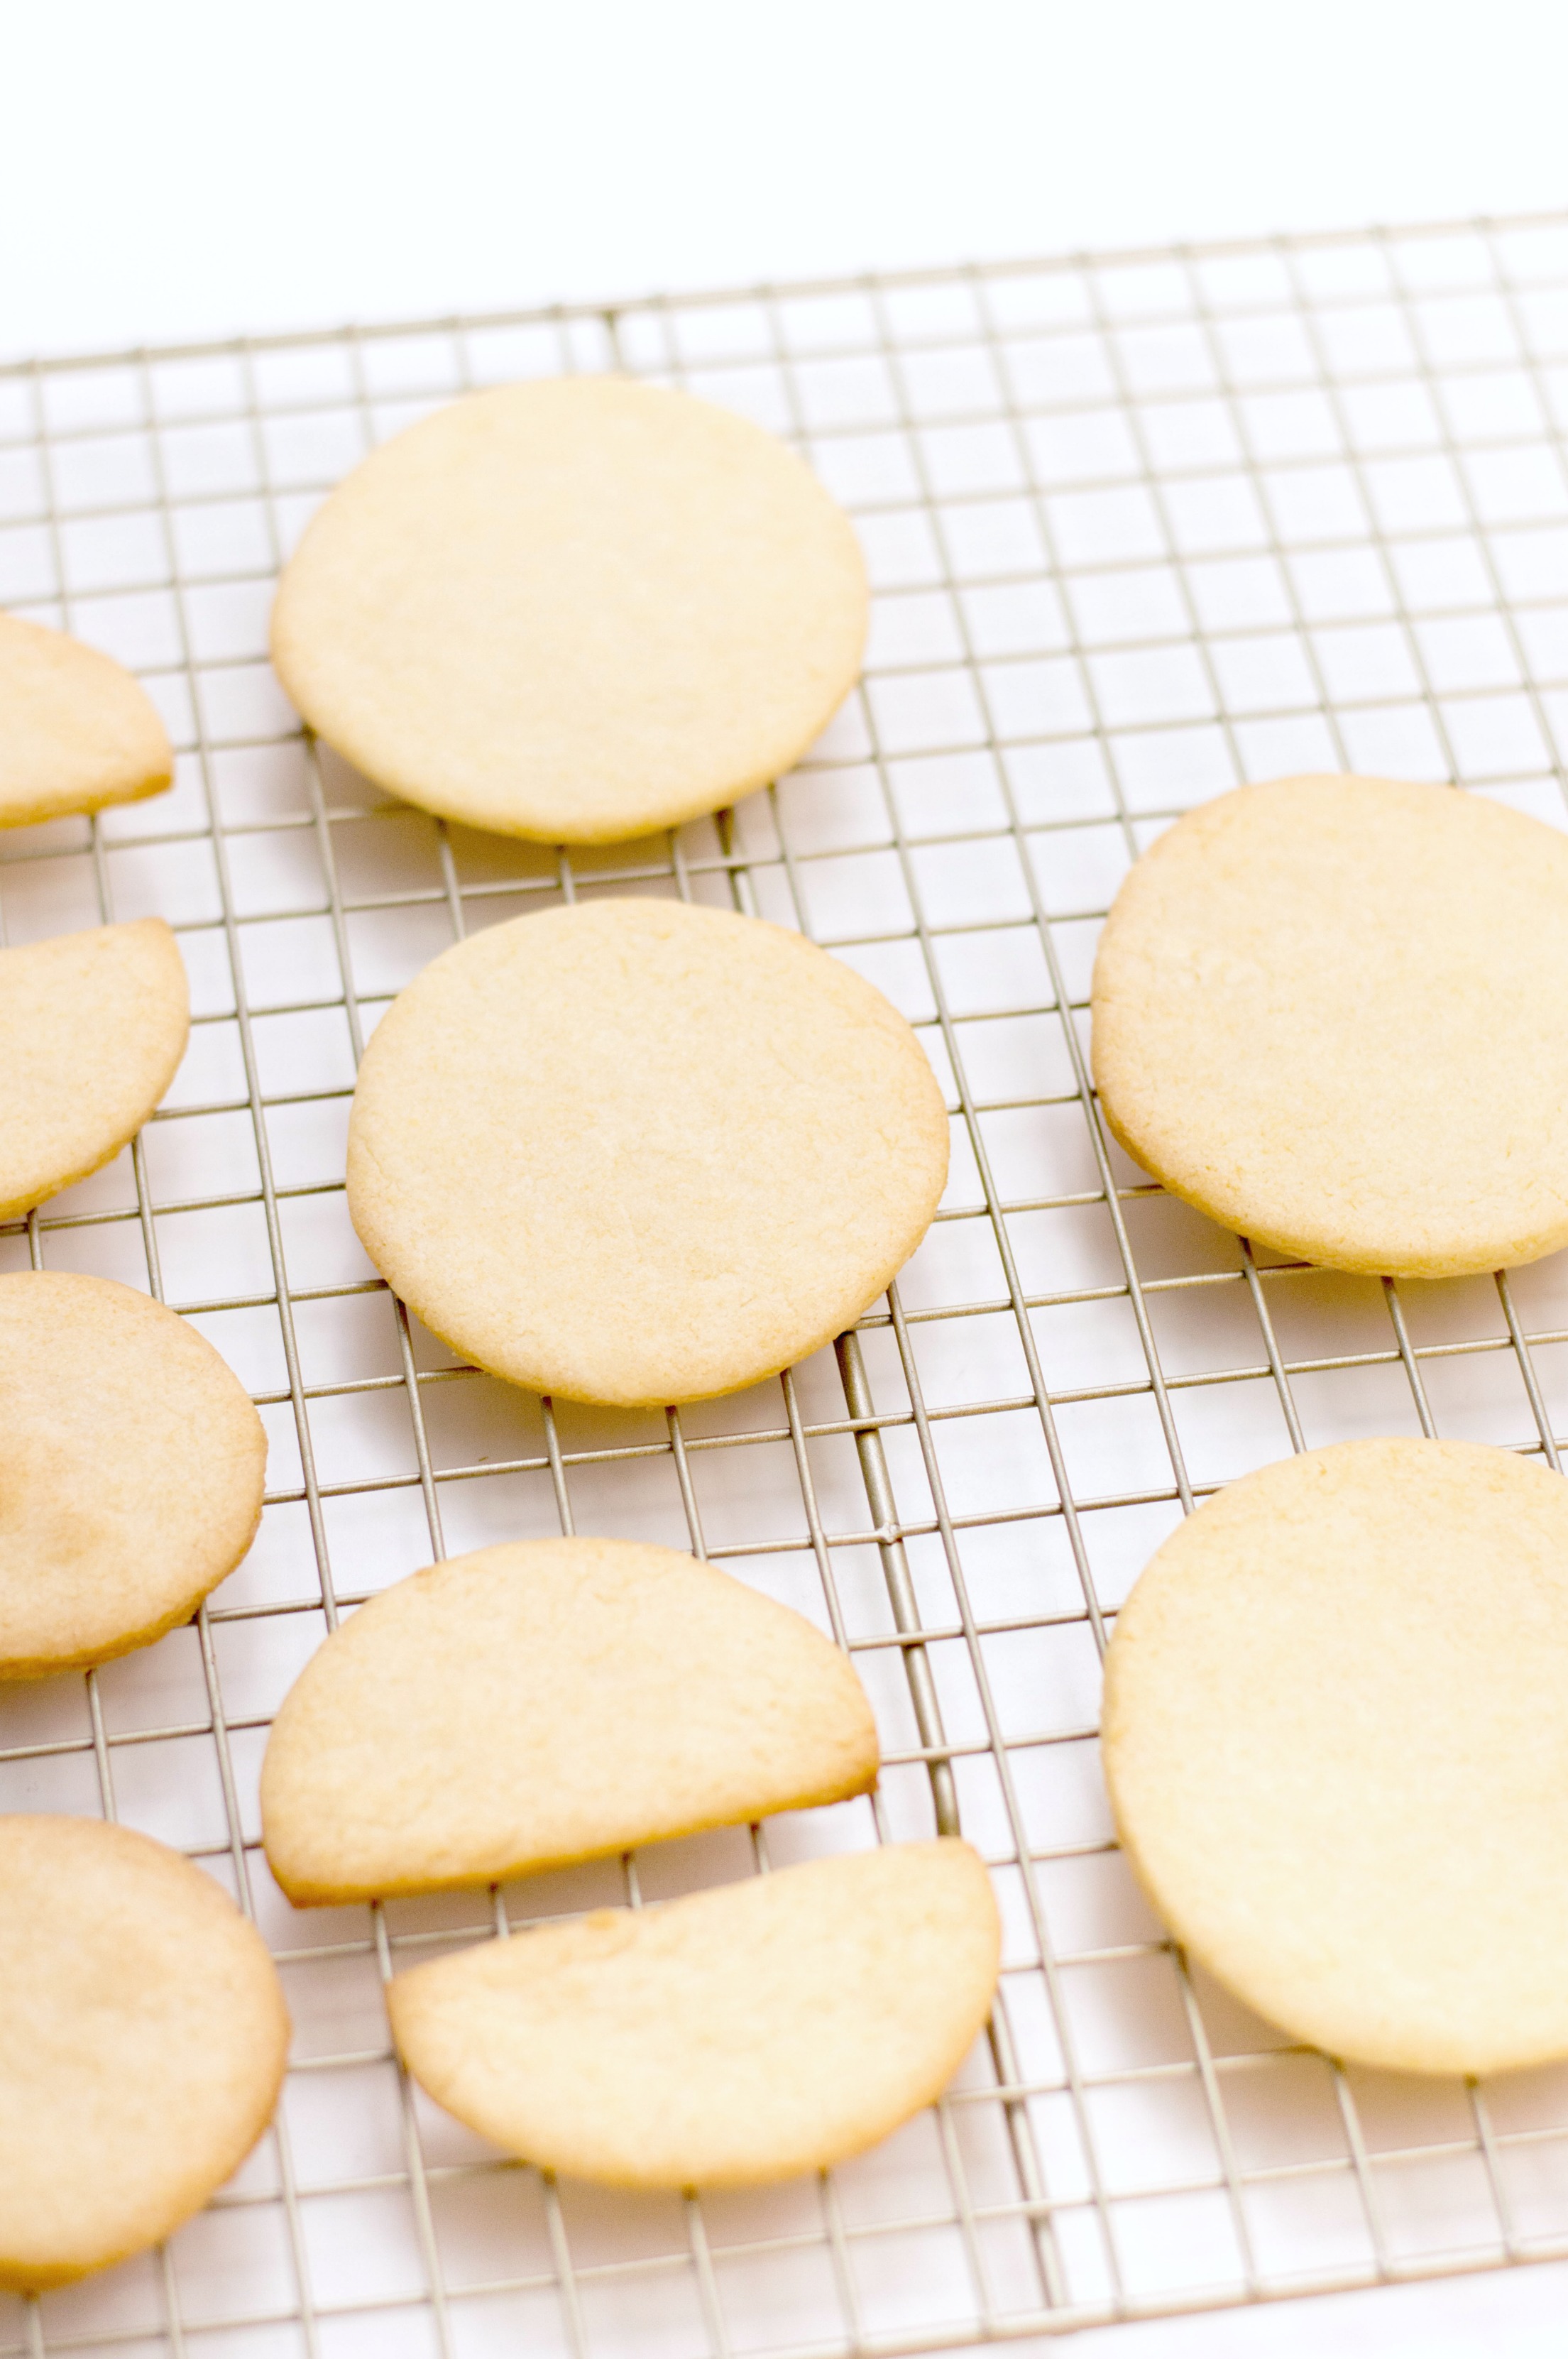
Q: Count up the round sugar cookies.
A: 6